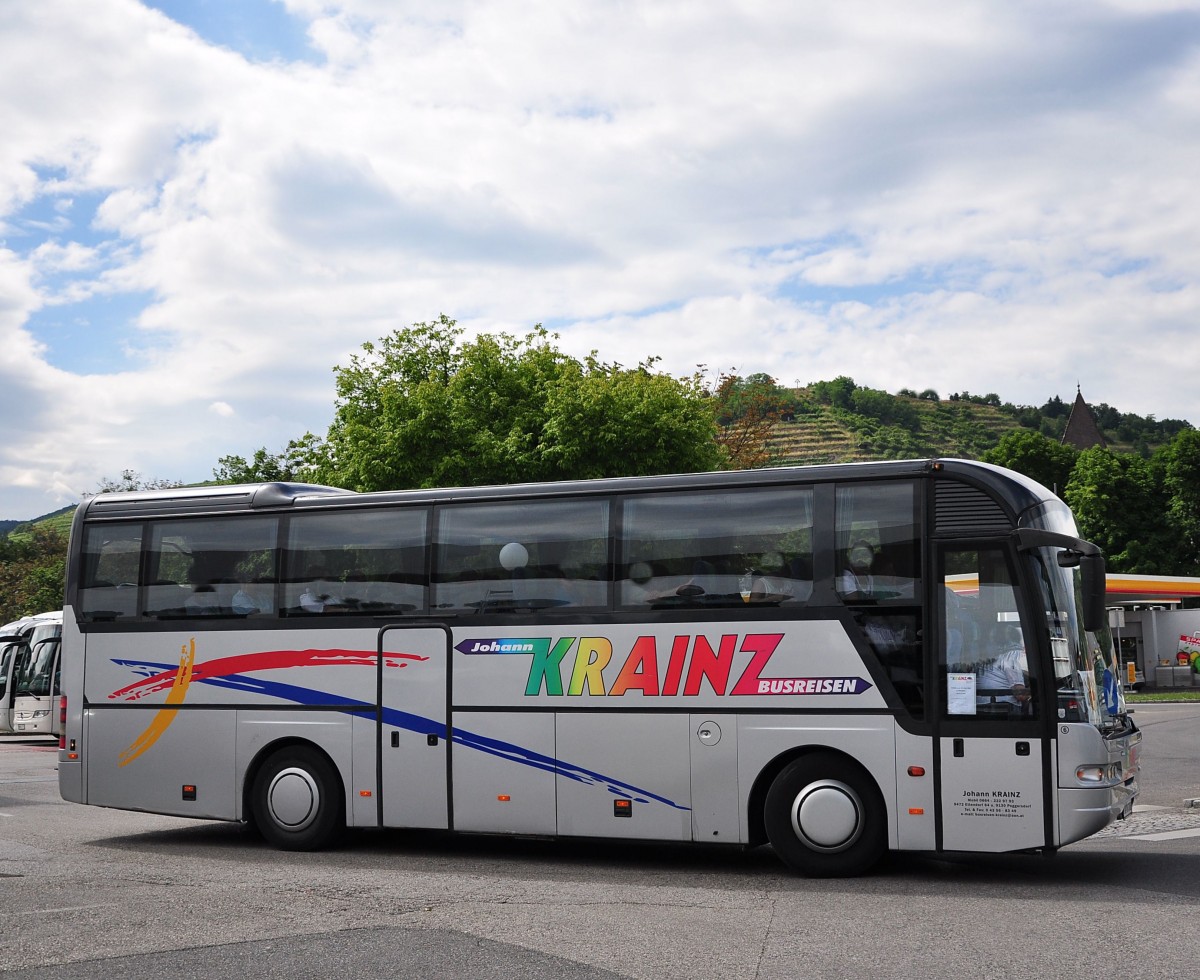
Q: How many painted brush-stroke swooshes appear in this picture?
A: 3